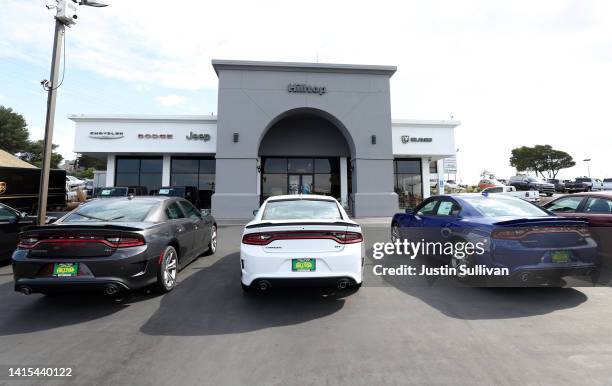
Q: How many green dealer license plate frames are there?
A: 3